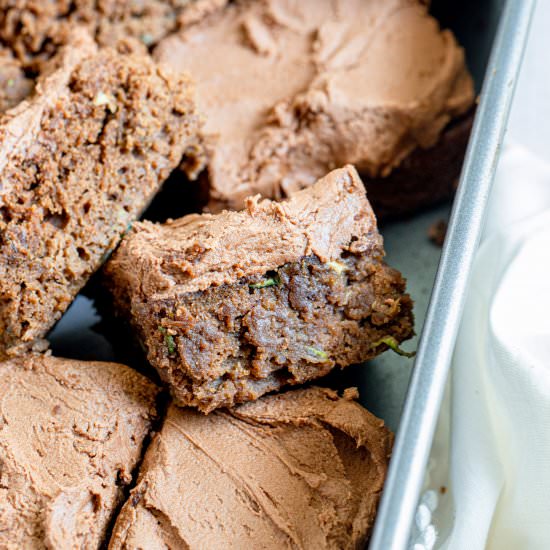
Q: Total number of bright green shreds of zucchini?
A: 4